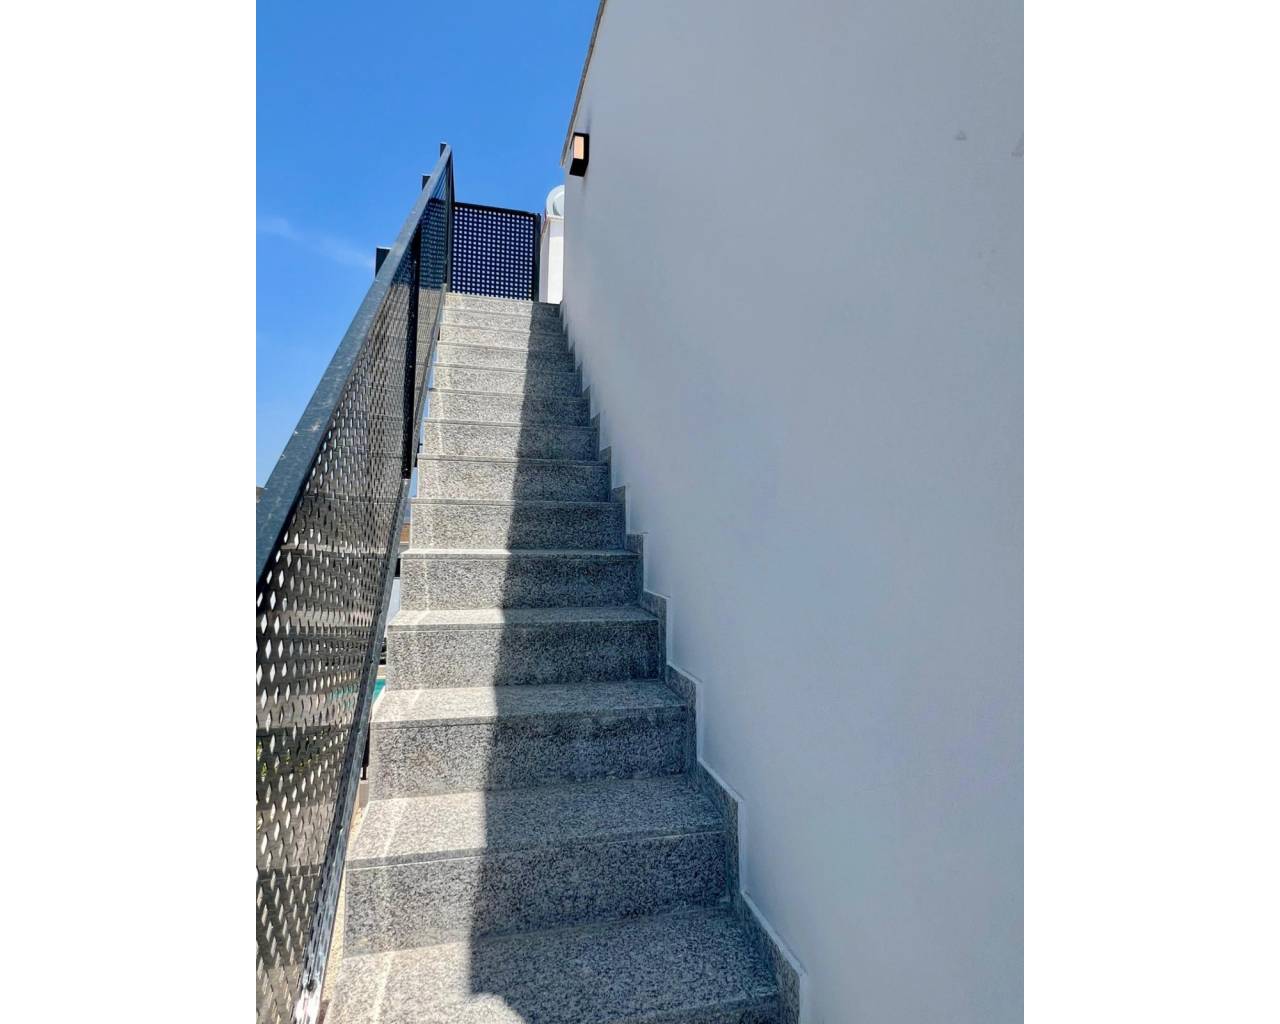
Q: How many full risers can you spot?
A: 13